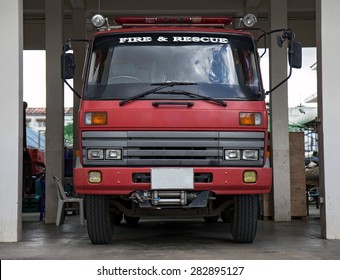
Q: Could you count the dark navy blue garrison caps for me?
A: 0